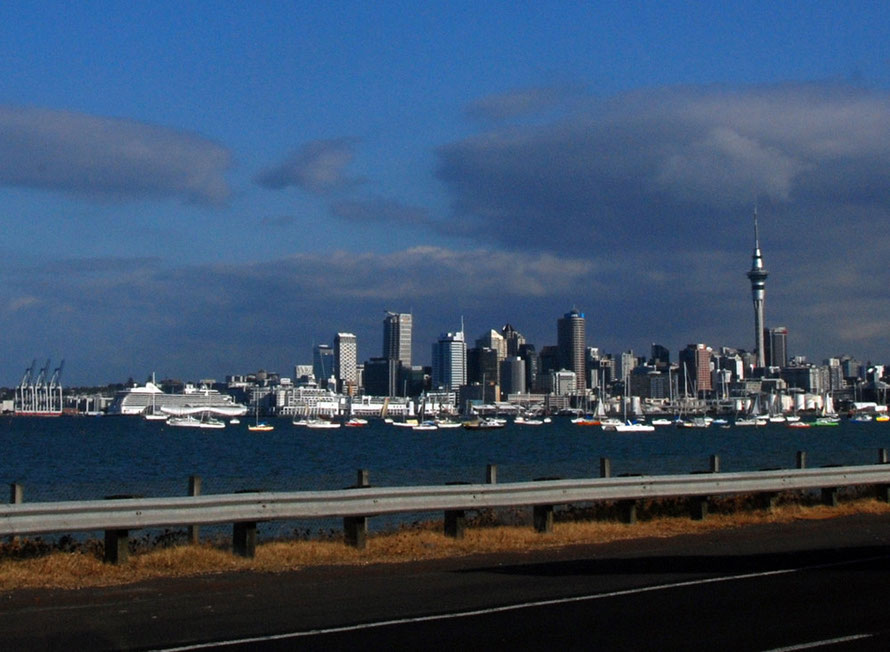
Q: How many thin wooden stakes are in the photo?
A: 8